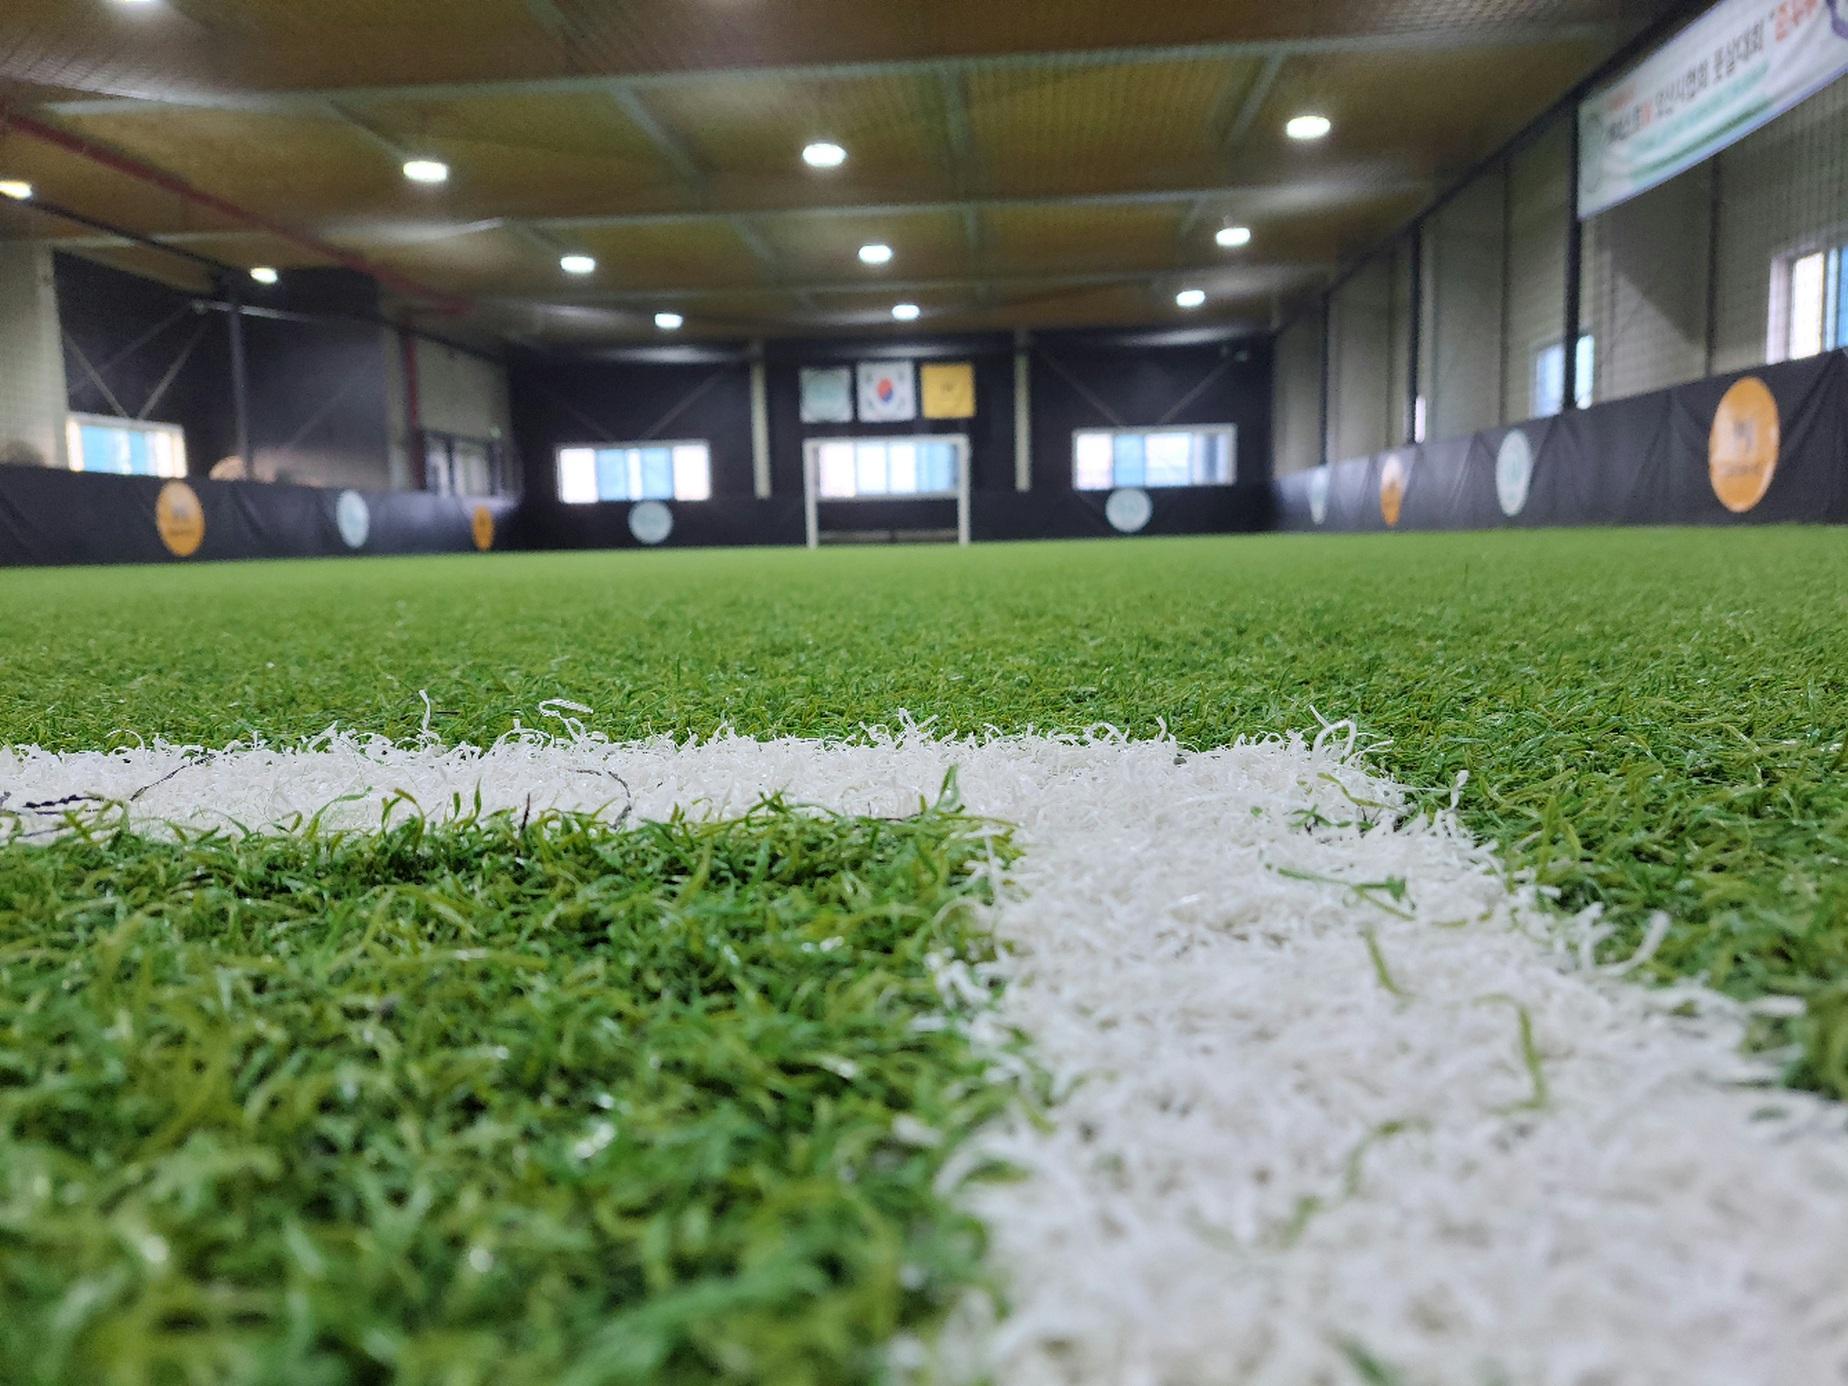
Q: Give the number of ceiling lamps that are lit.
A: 12